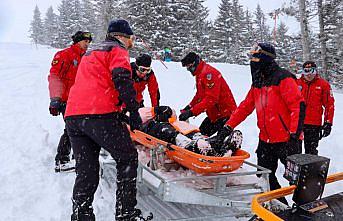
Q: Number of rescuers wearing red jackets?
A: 6